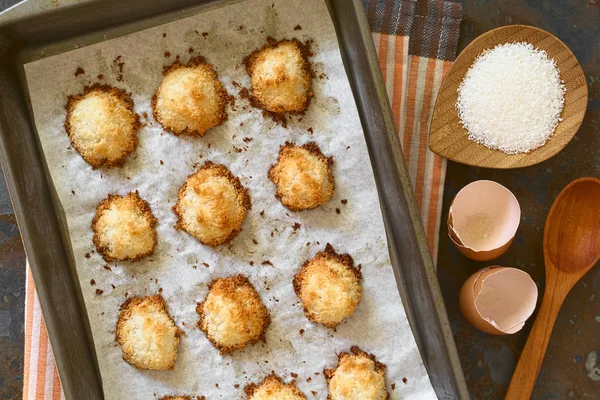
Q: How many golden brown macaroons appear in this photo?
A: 12